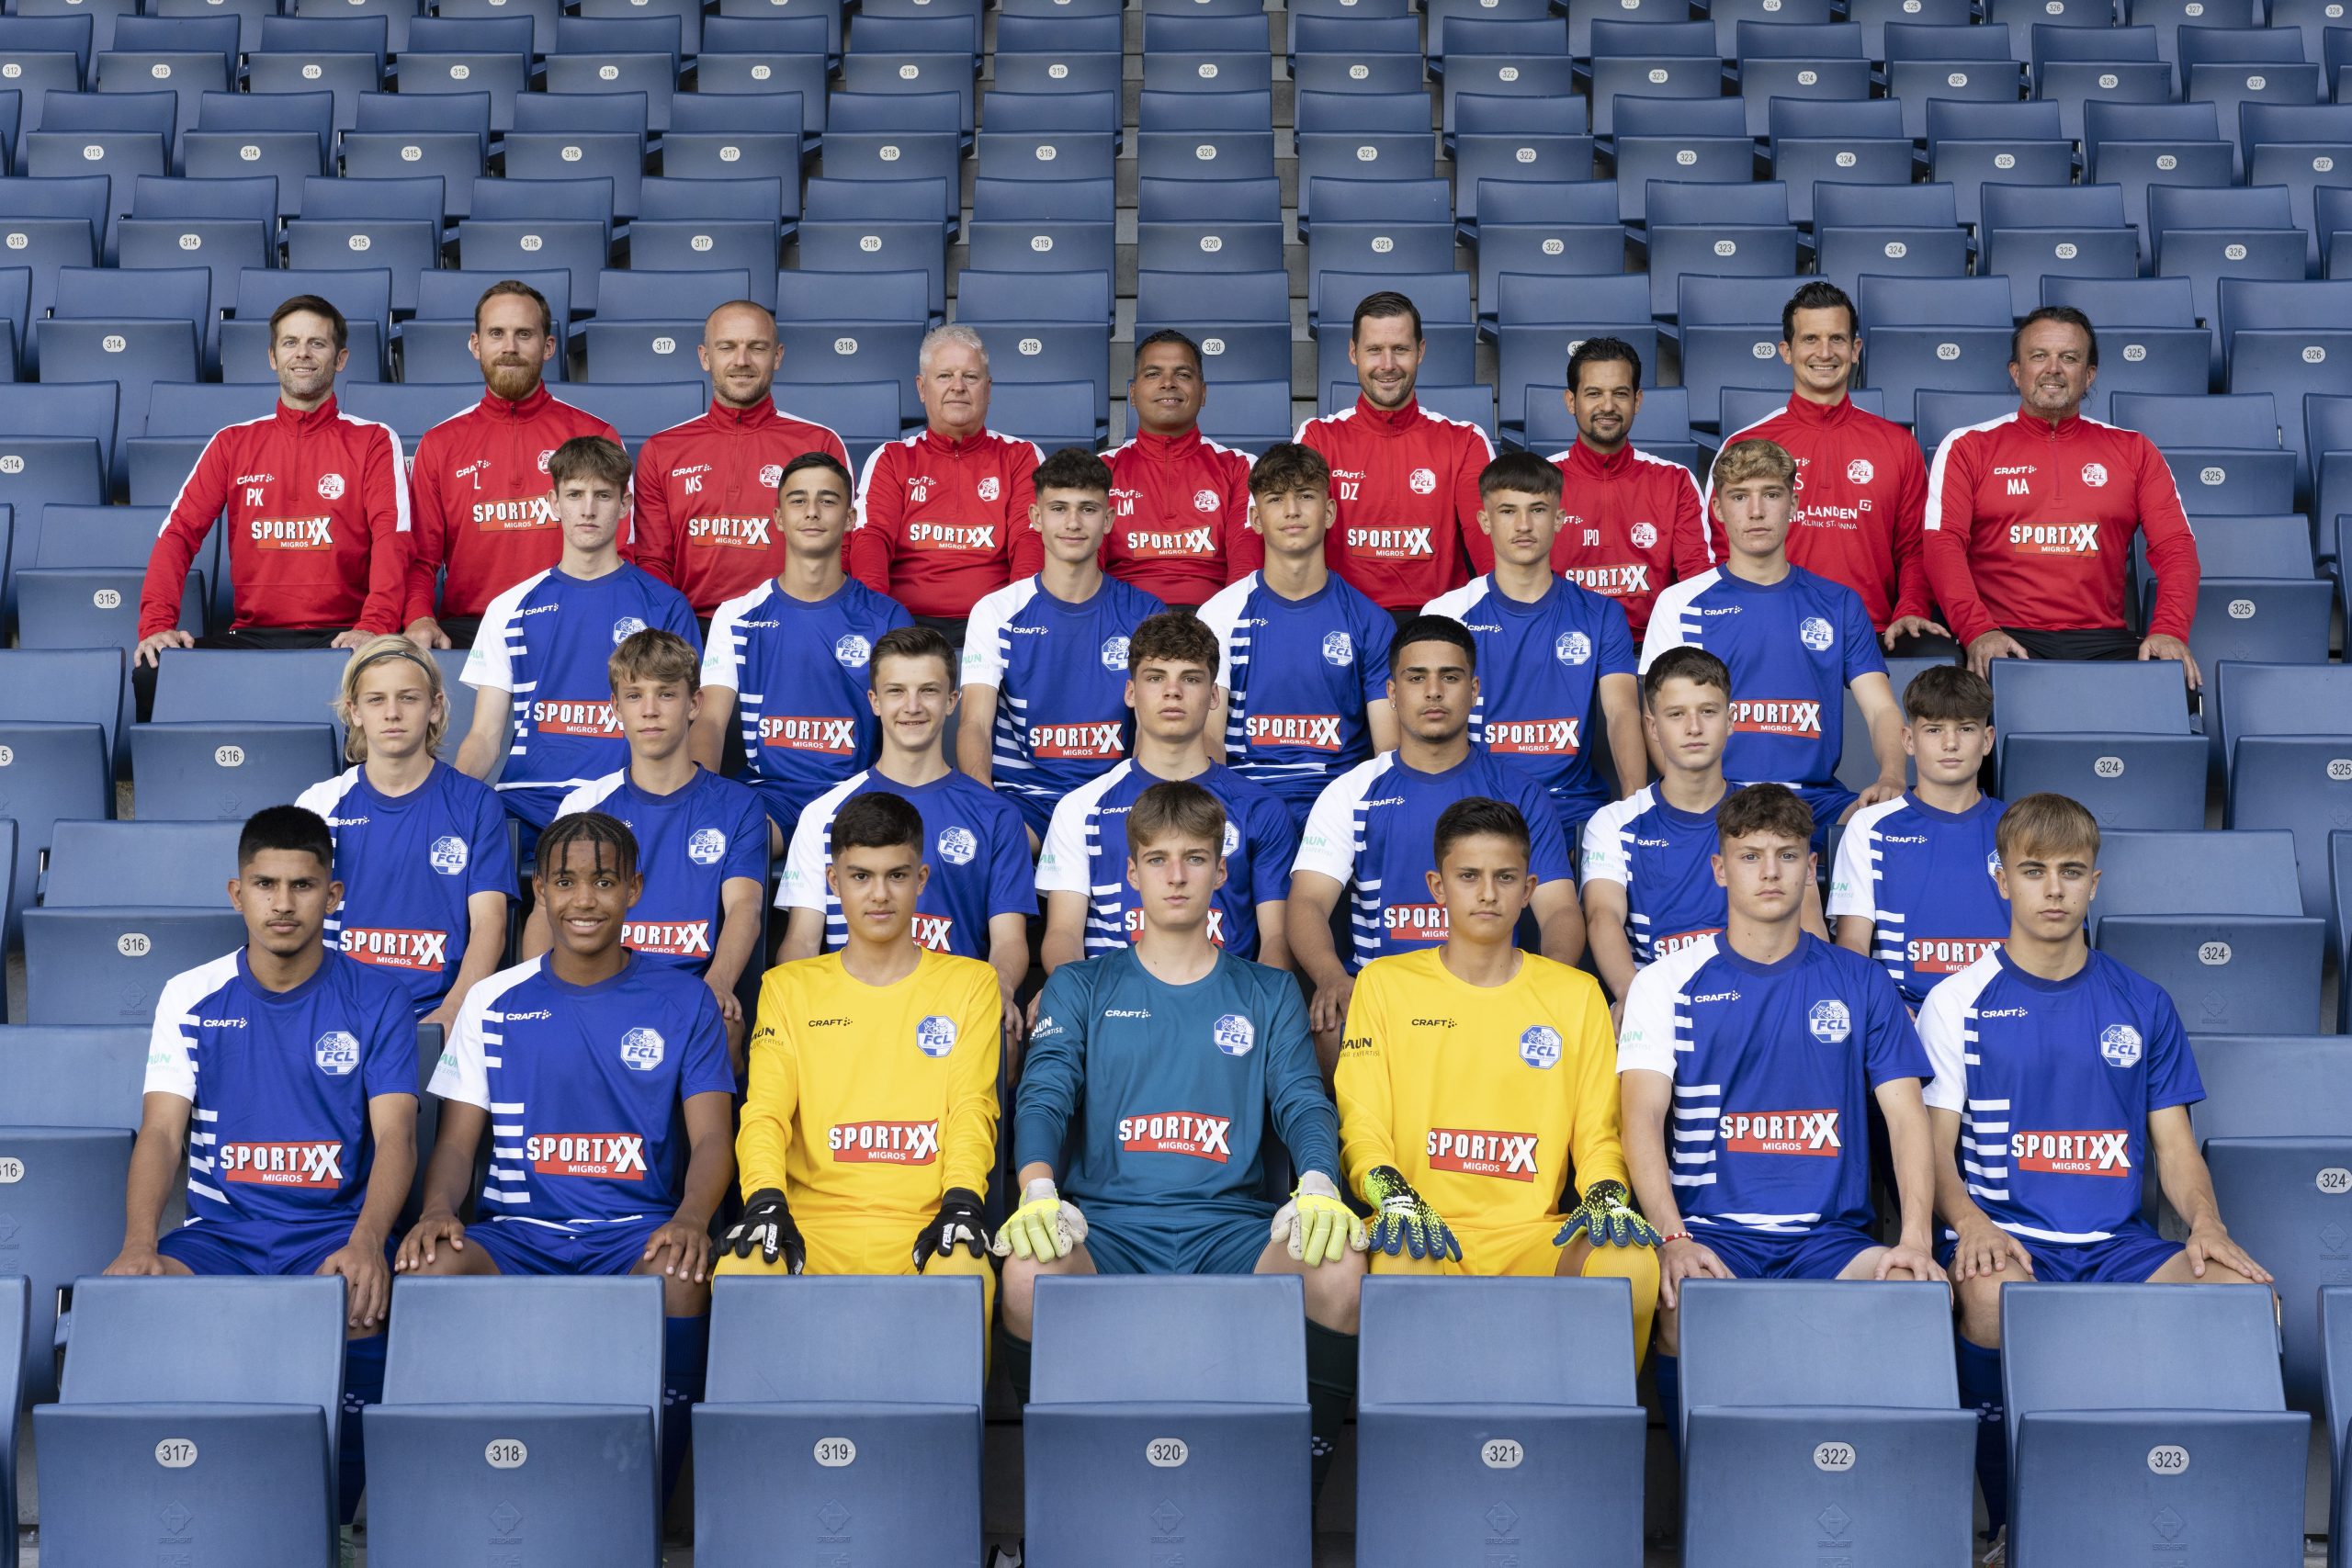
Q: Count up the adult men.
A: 9